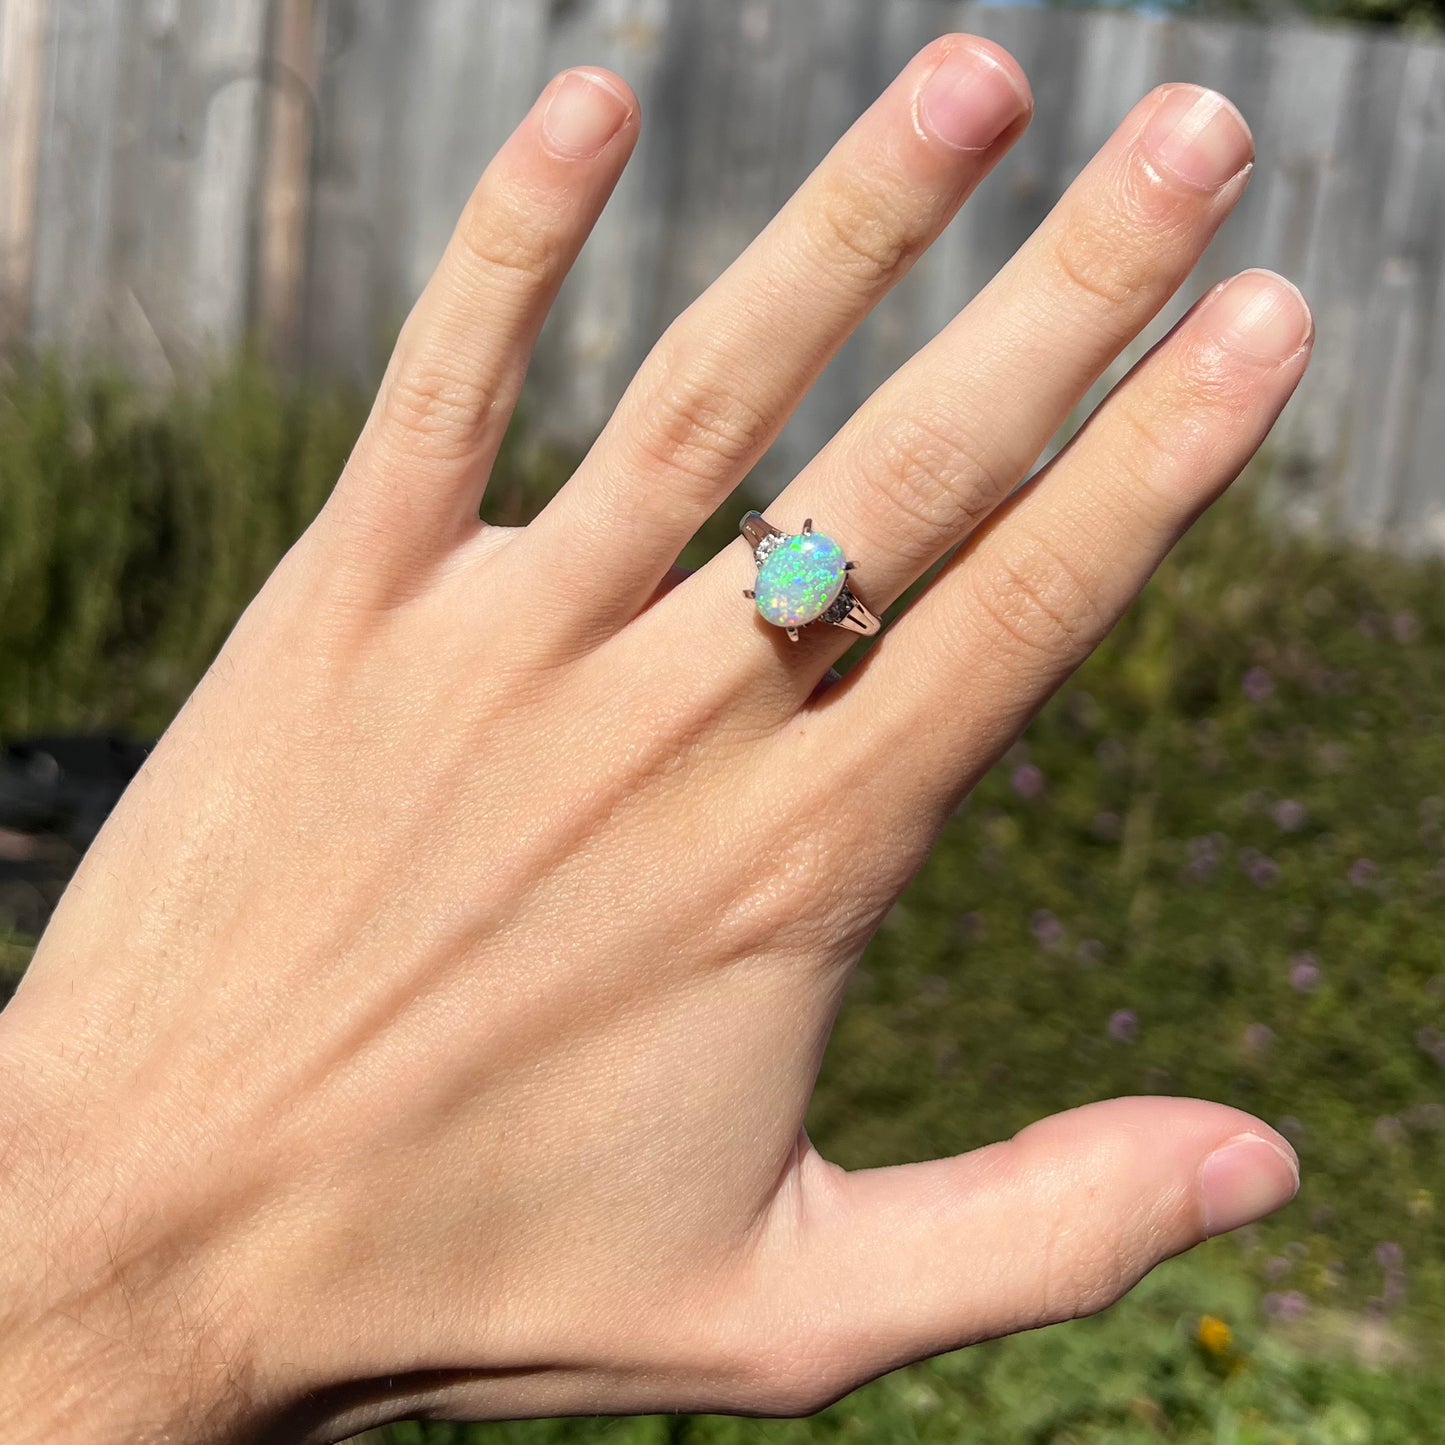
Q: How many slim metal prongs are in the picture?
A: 4